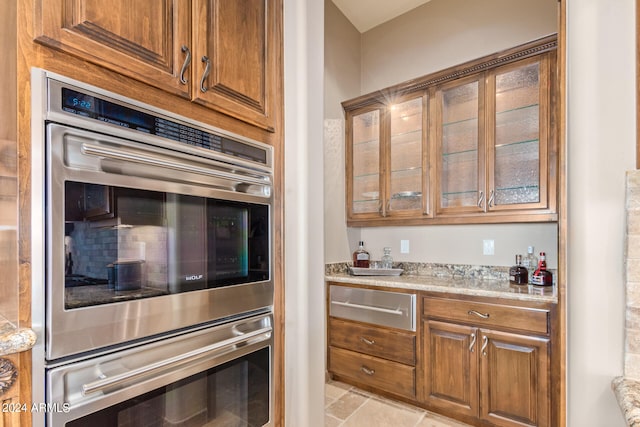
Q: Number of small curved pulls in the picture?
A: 11